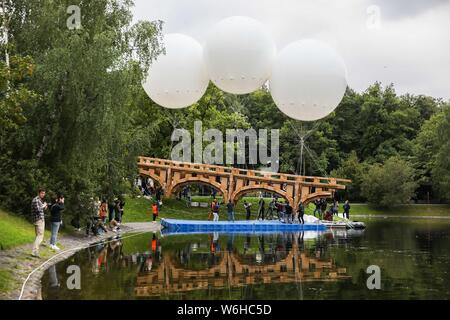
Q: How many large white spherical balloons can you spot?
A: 3